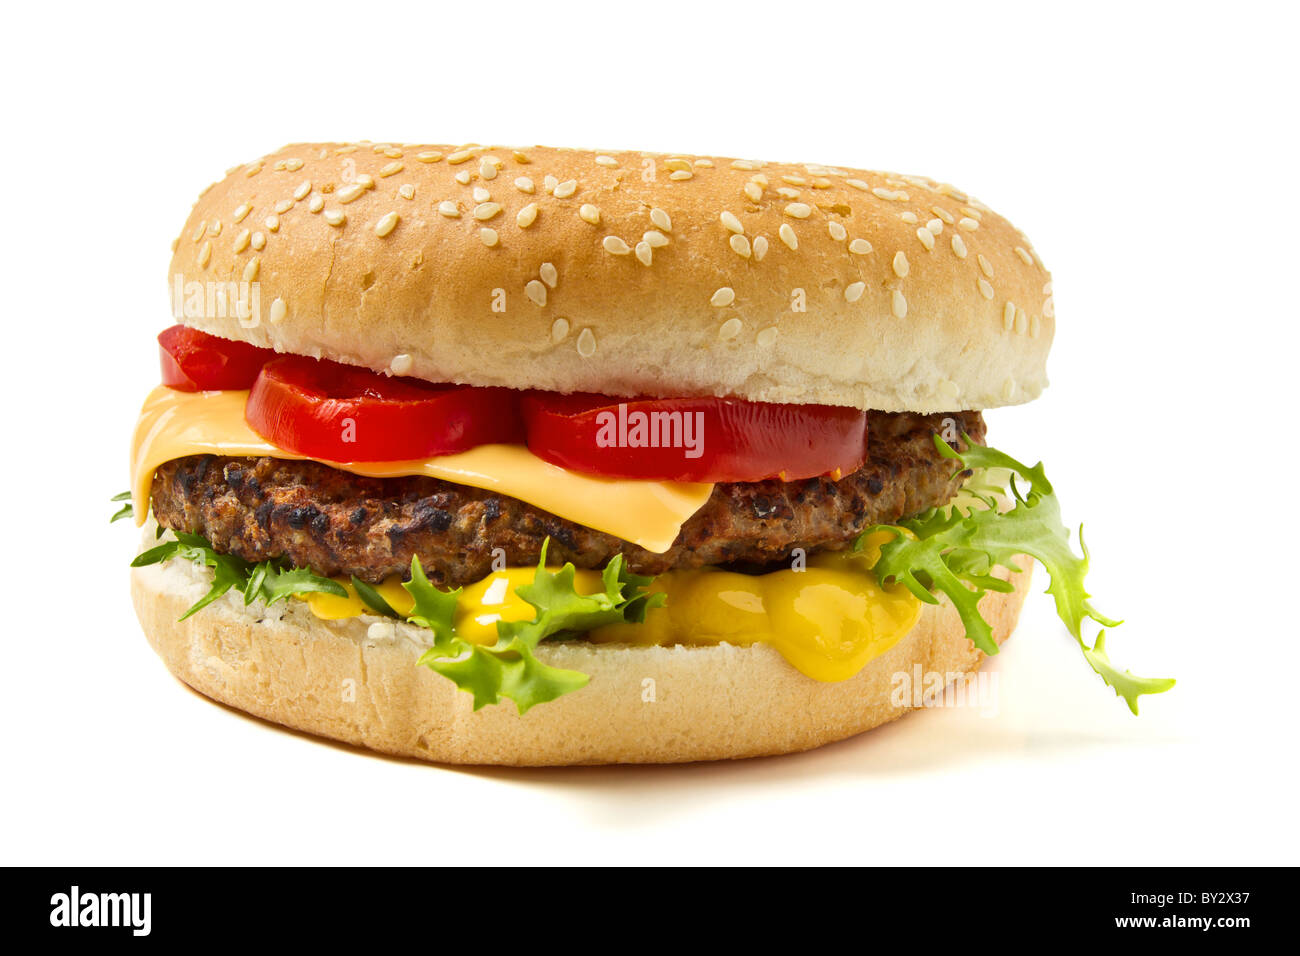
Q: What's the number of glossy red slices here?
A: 3